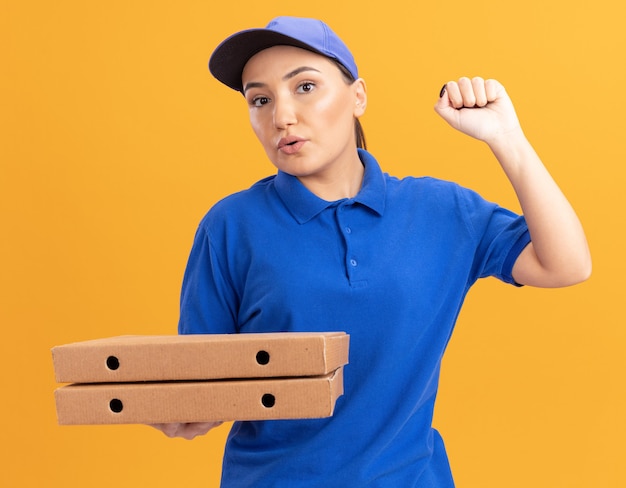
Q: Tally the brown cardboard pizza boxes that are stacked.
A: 2